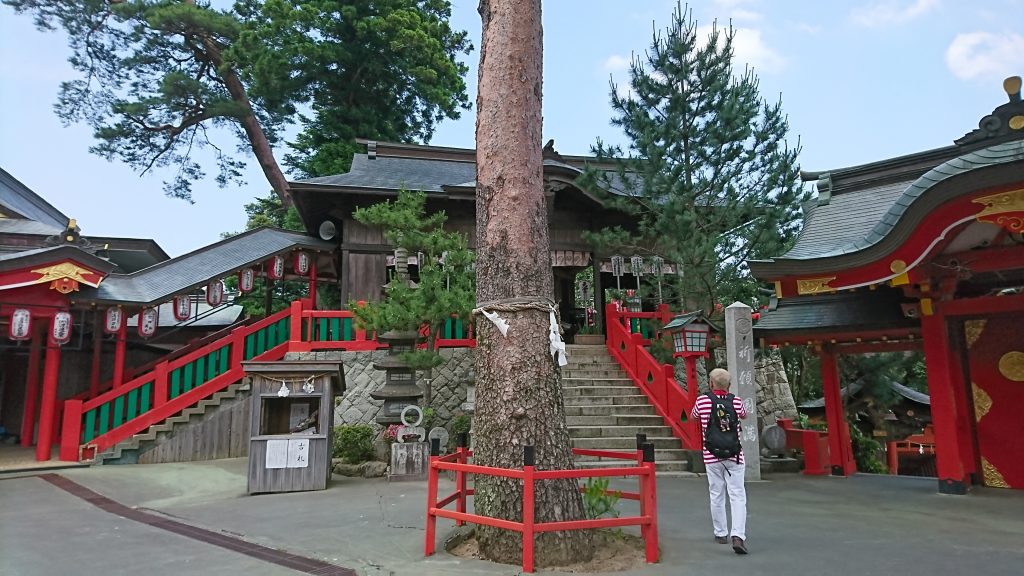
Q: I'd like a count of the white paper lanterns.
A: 9